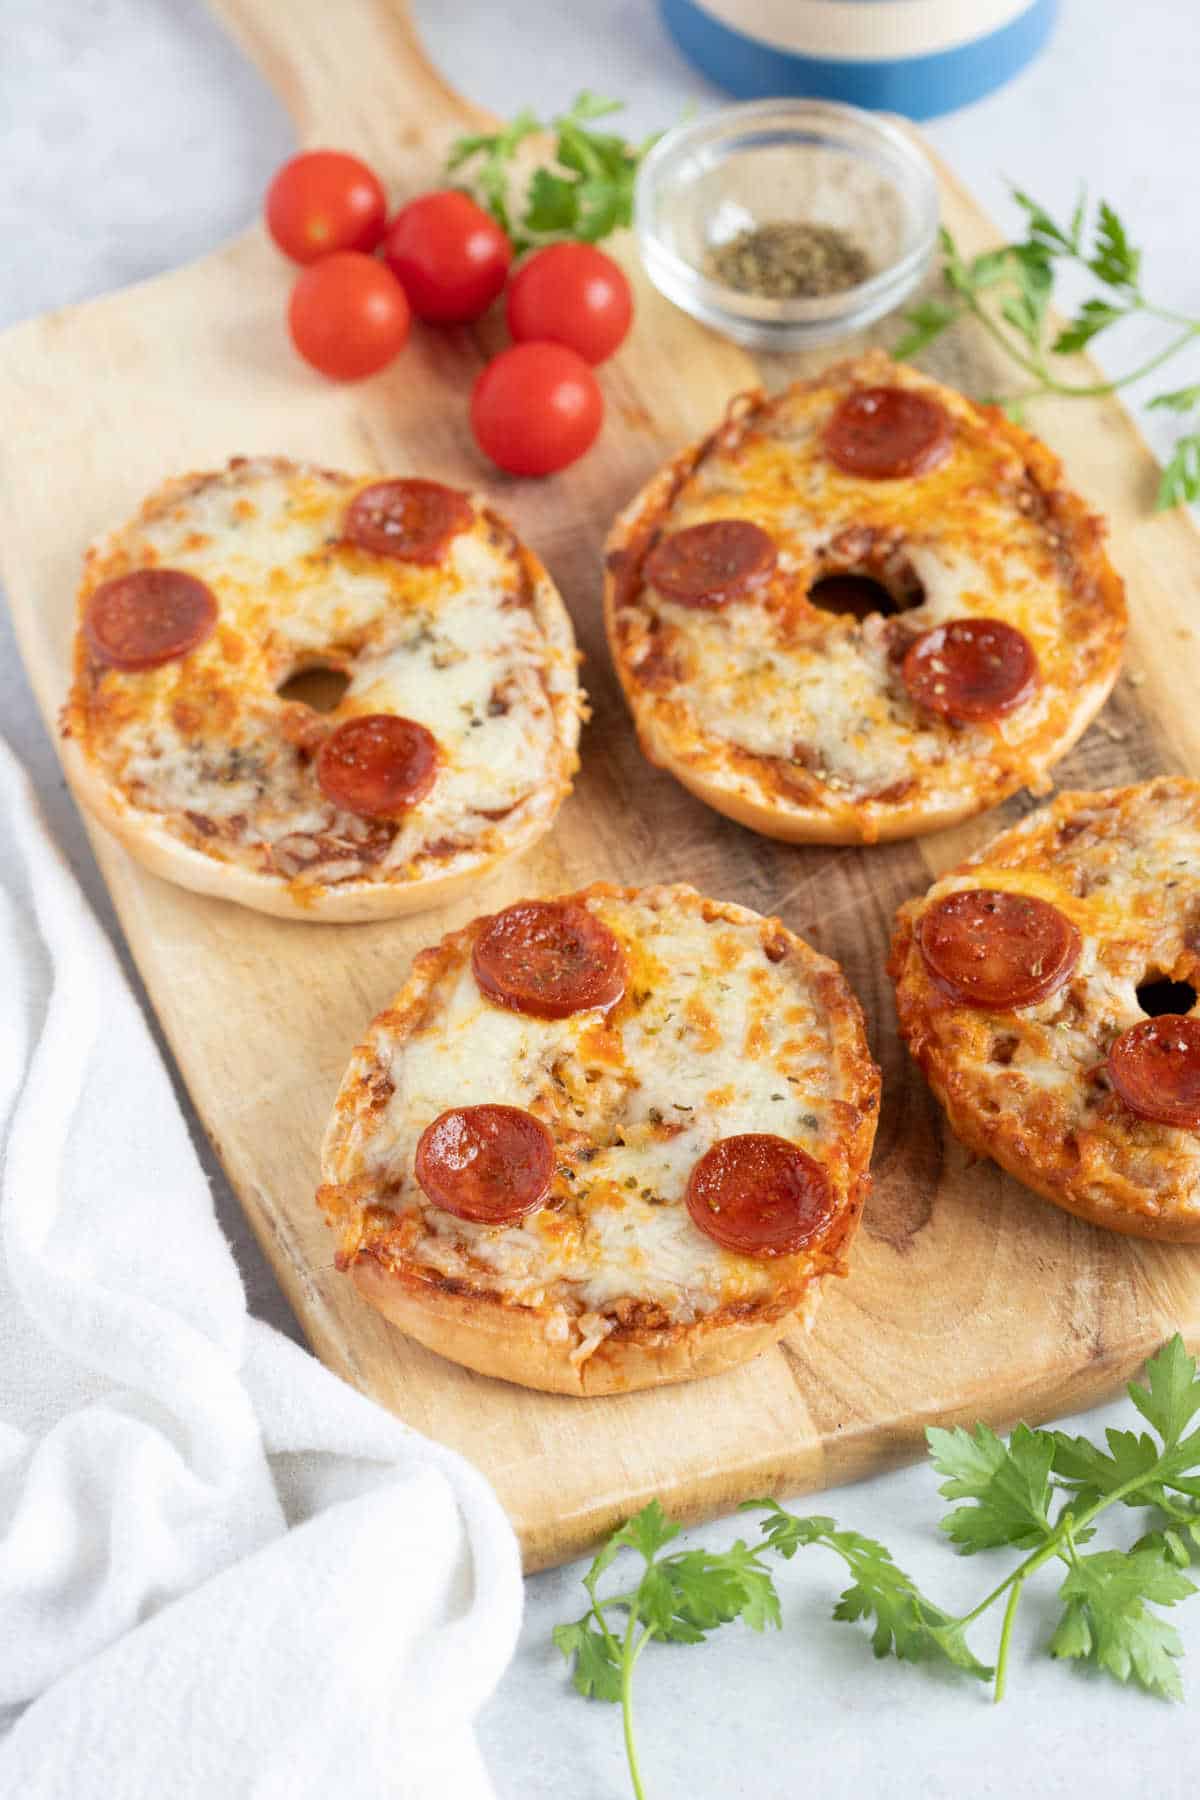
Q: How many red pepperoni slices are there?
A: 11